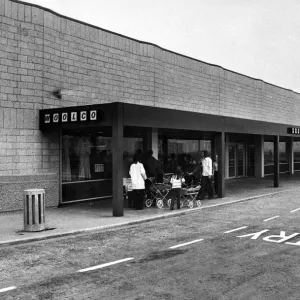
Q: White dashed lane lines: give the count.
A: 6